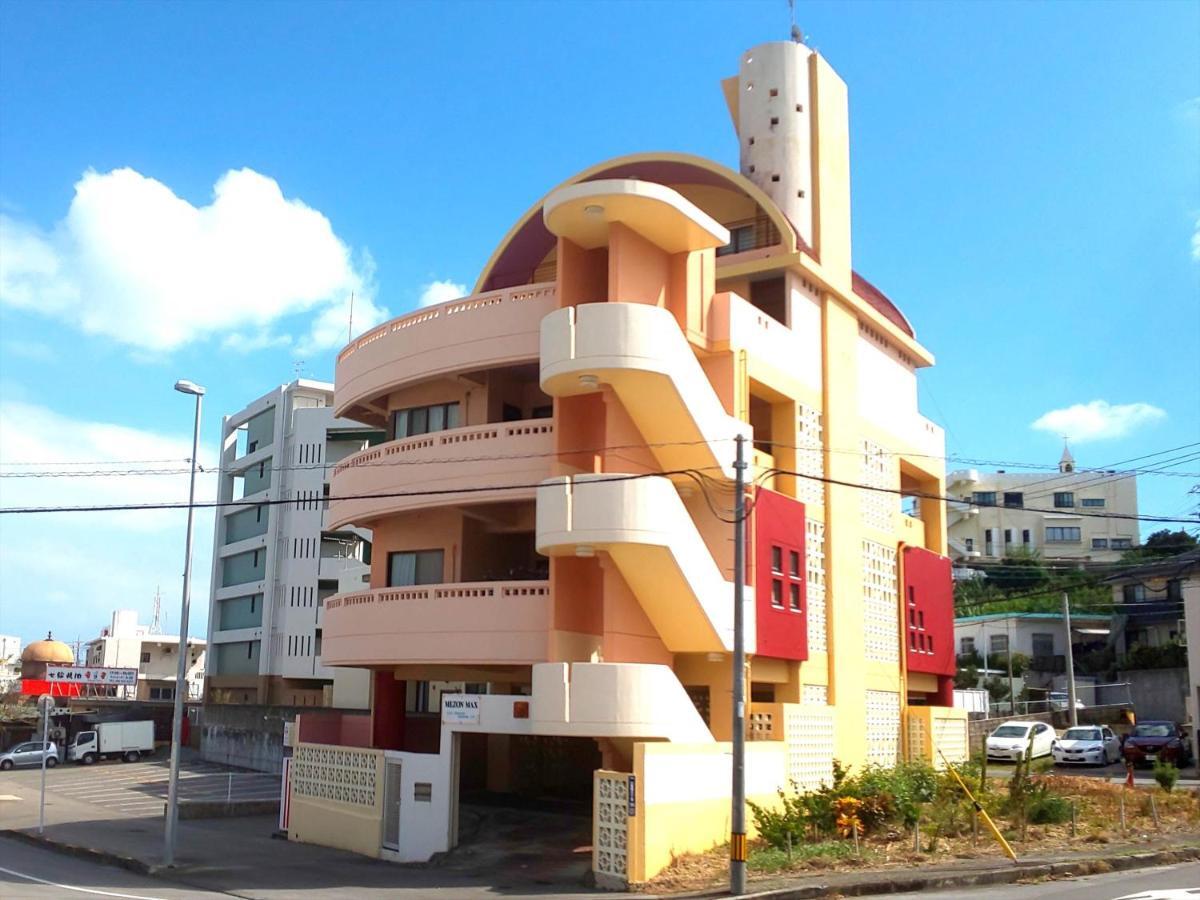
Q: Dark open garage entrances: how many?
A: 1